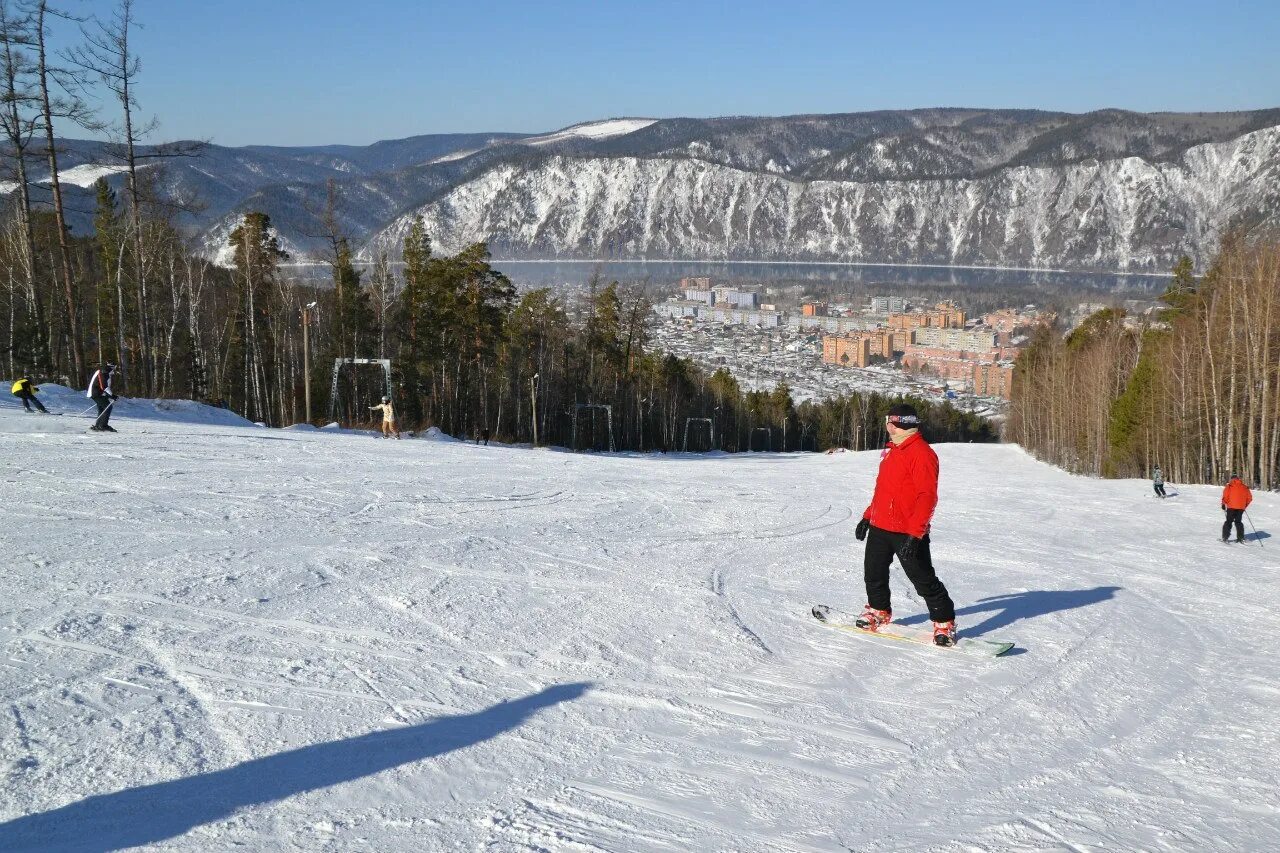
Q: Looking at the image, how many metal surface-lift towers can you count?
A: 4